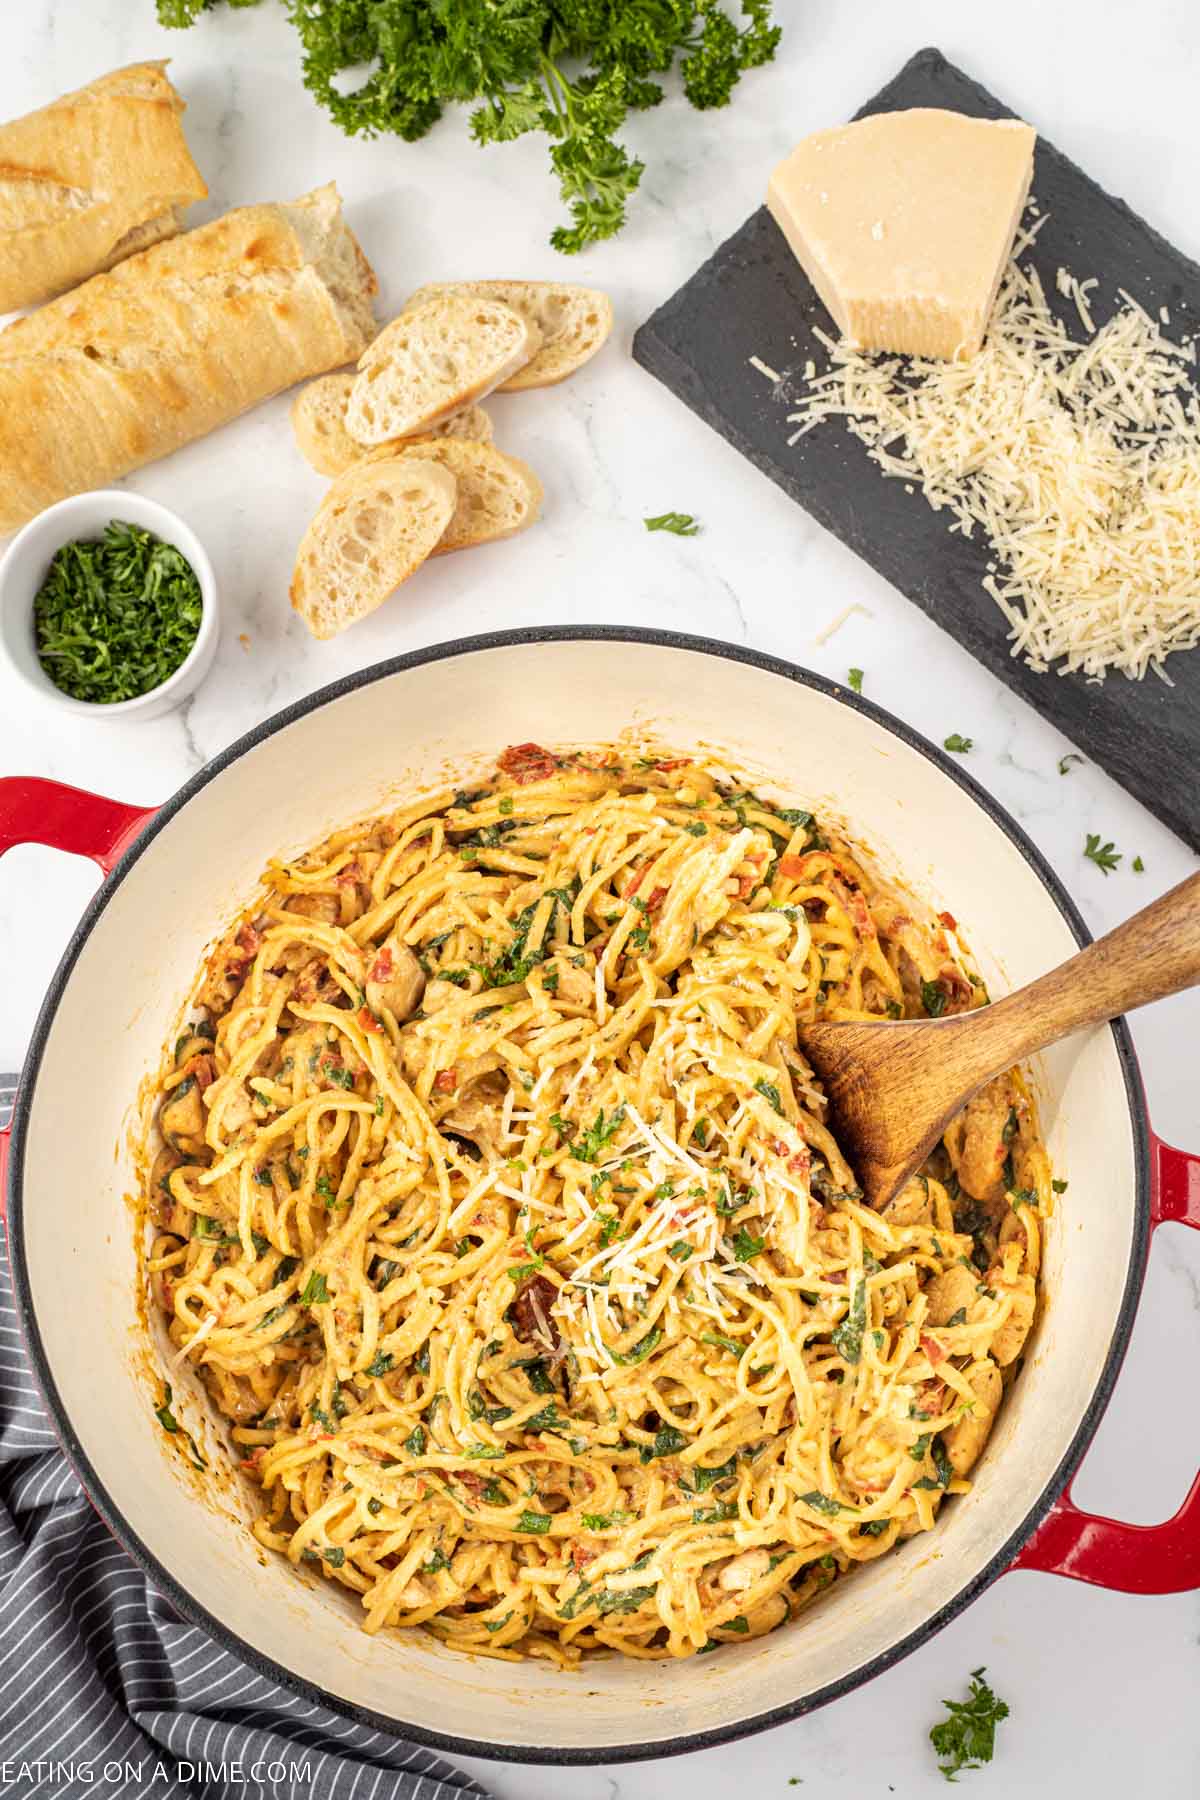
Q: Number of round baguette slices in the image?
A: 5